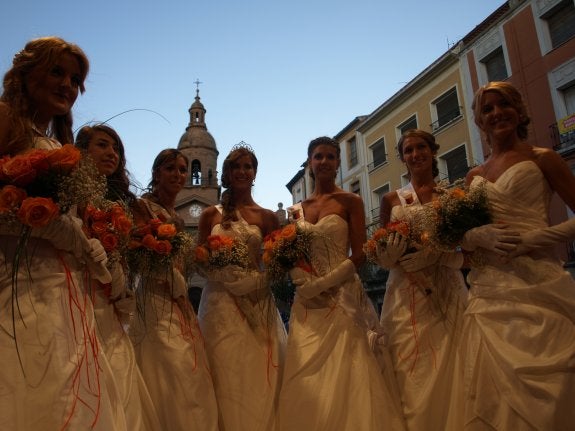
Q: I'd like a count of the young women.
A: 7